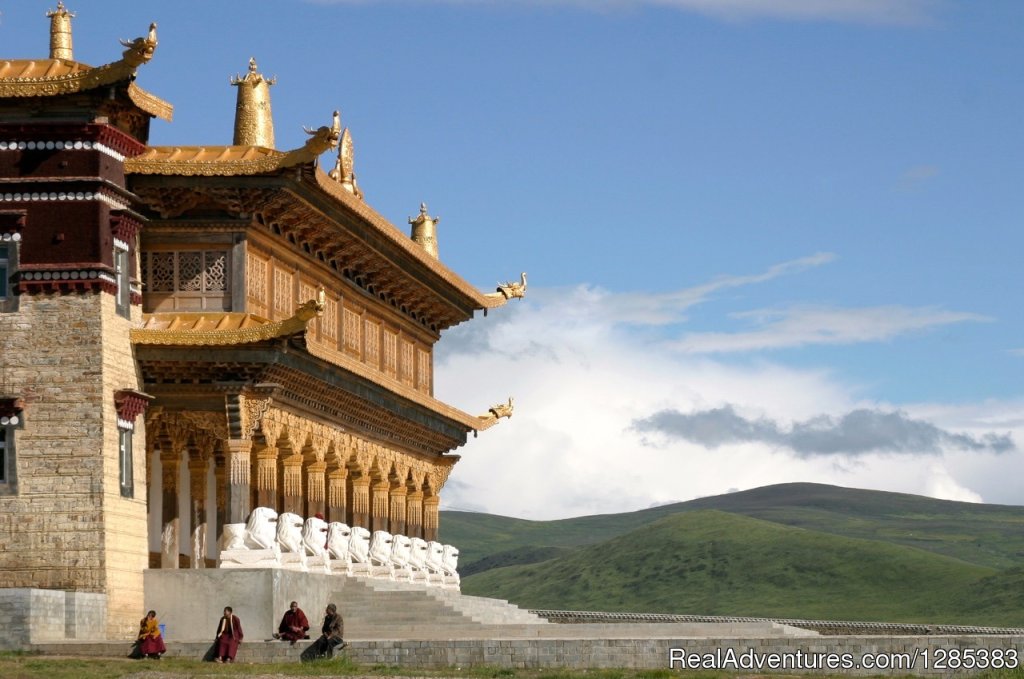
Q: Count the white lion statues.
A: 10